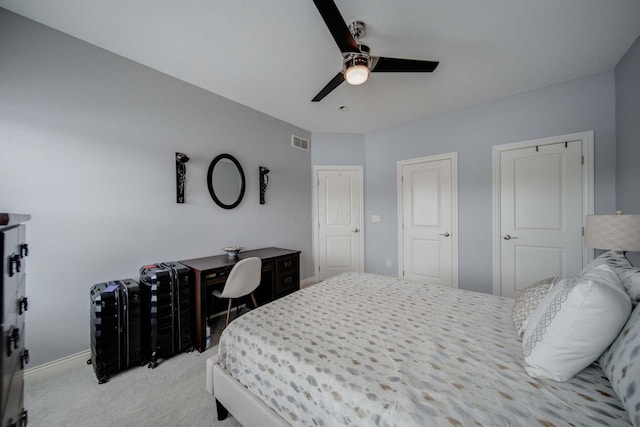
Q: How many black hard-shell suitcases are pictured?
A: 2